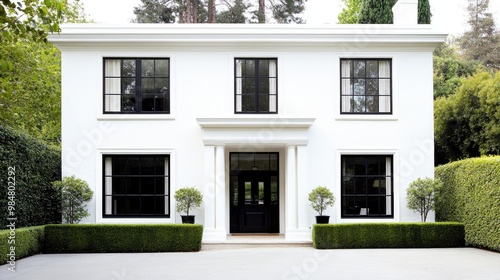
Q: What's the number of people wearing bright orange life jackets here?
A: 0